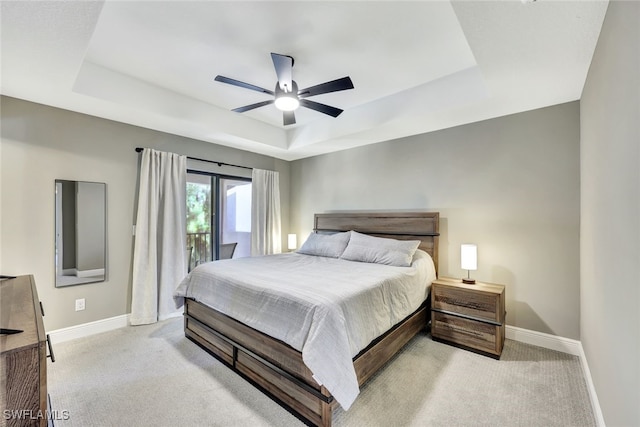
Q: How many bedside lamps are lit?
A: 2